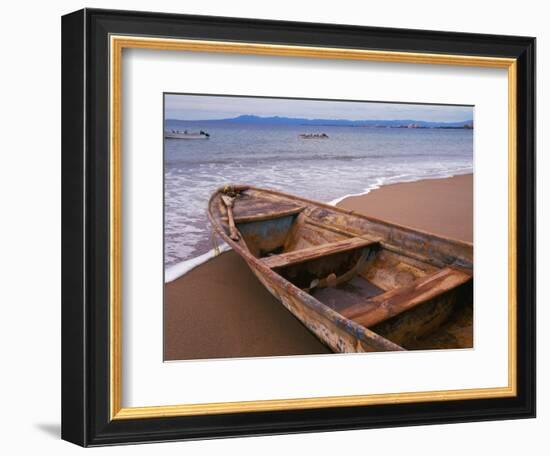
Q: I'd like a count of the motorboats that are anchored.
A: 2